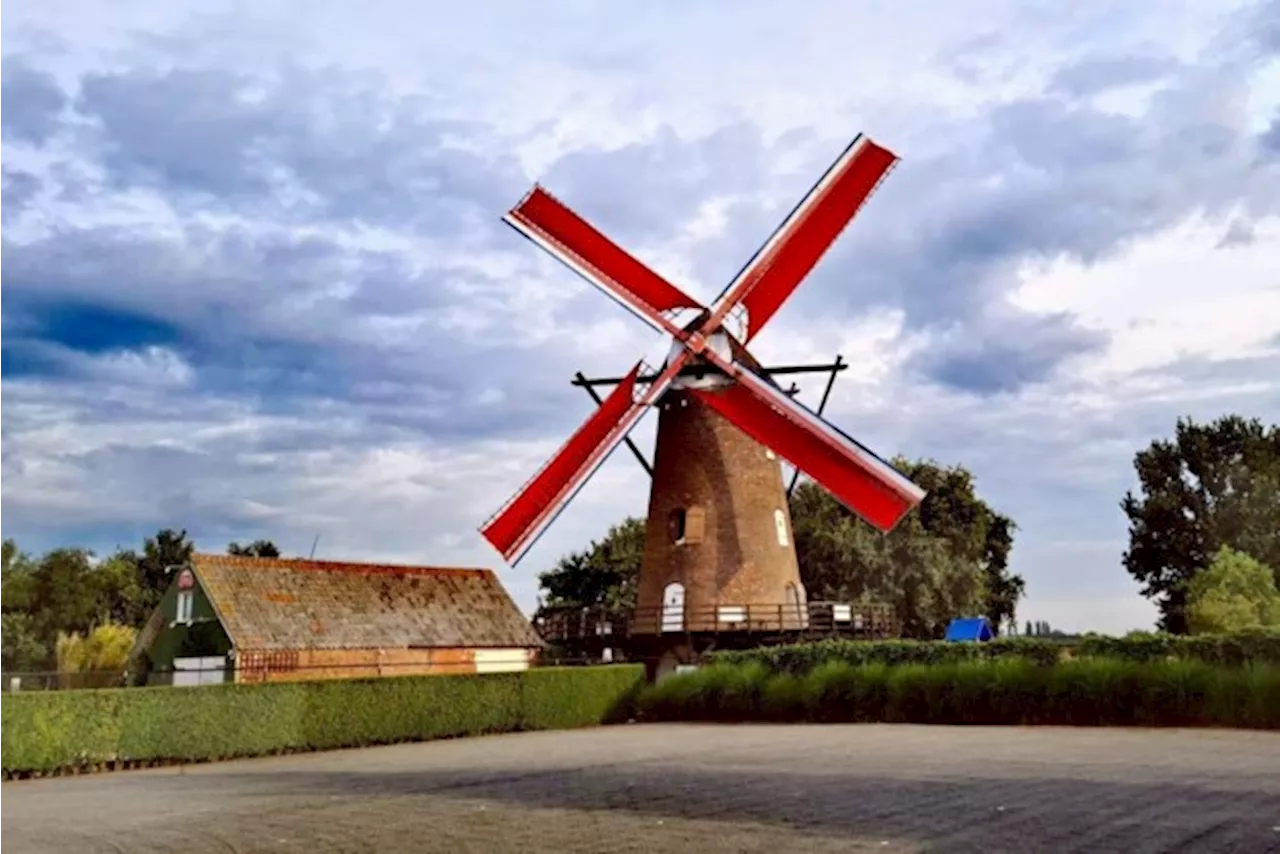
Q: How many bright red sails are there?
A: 4